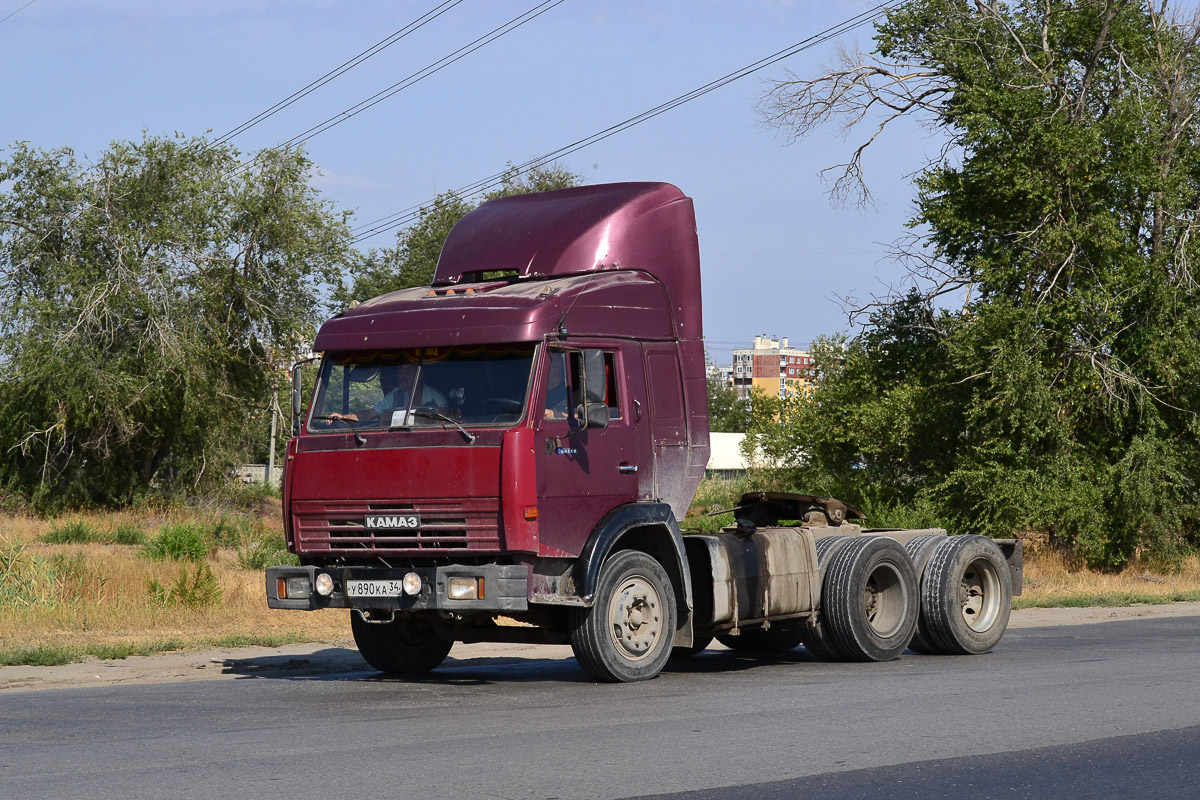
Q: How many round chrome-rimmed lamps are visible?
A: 2